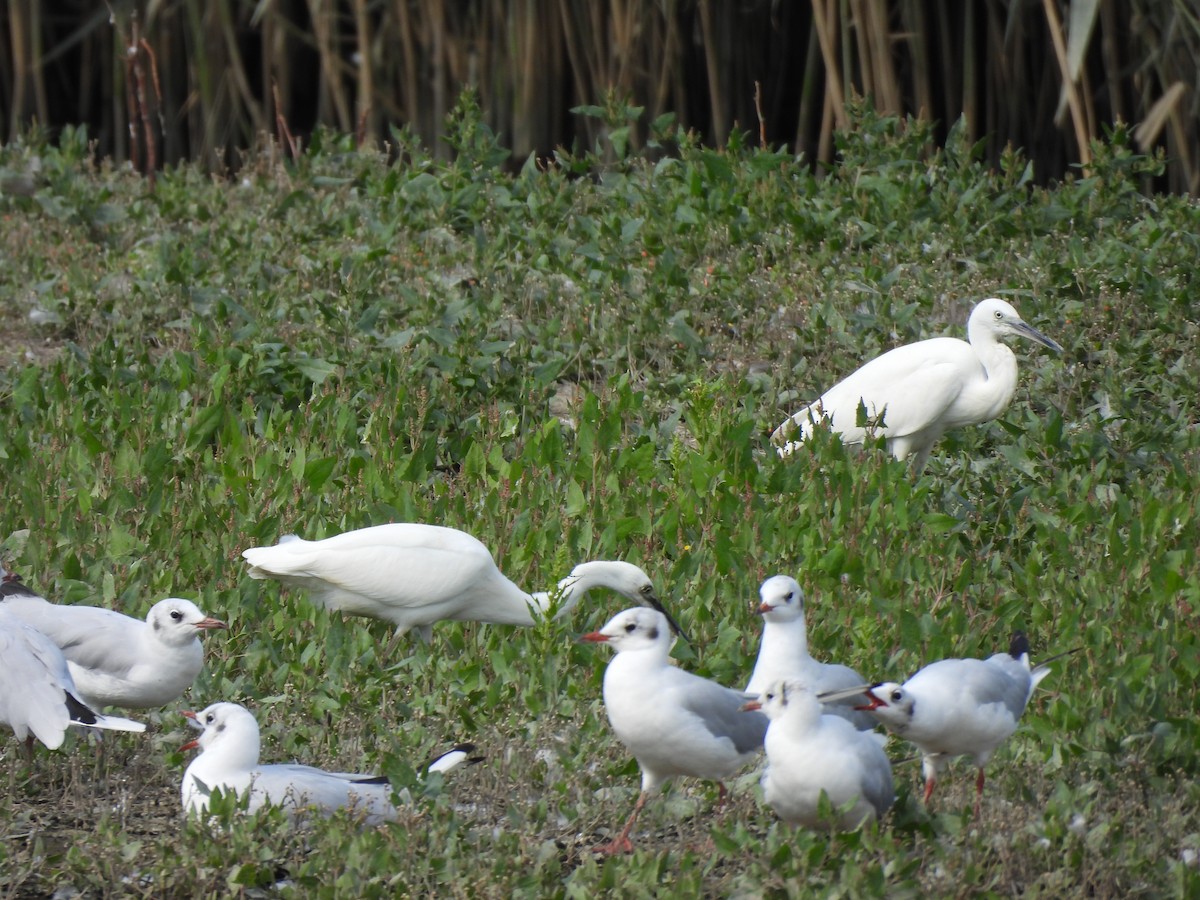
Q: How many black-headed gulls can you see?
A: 7